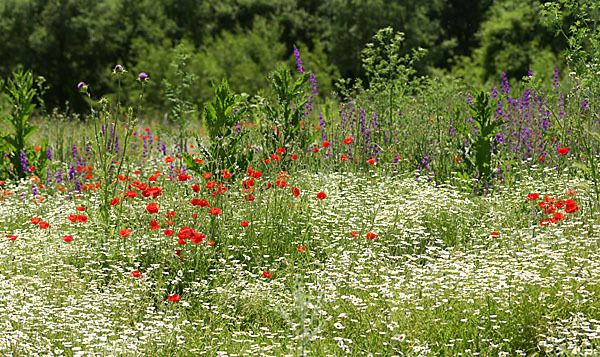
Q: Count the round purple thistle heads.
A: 3